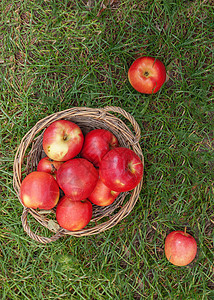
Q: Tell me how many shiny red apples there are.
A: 10